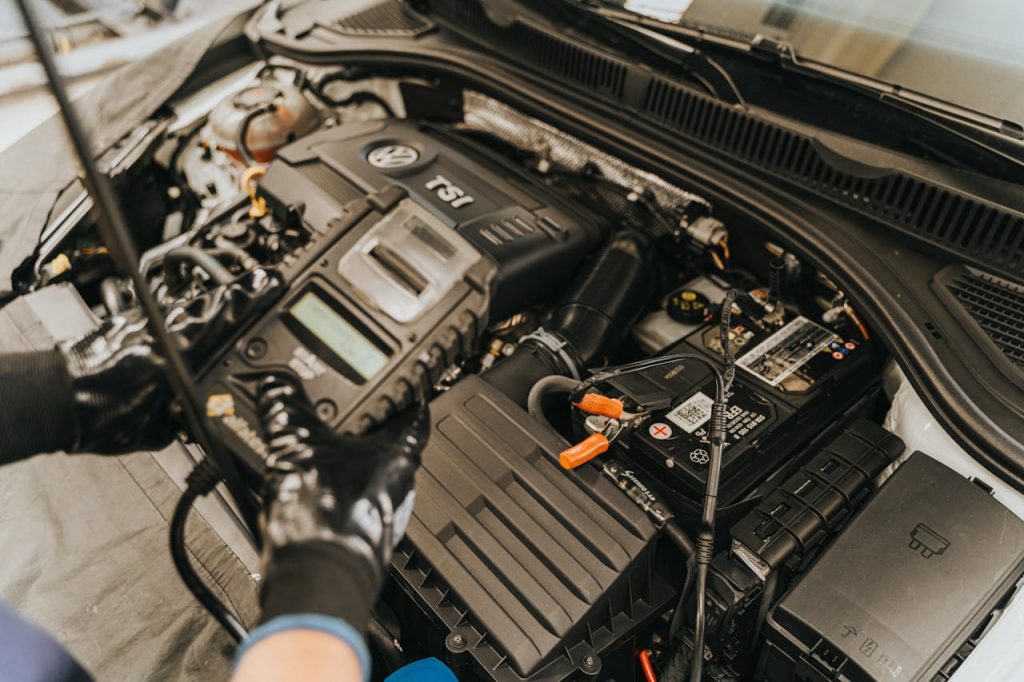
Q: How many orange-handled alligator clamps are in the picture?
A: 1